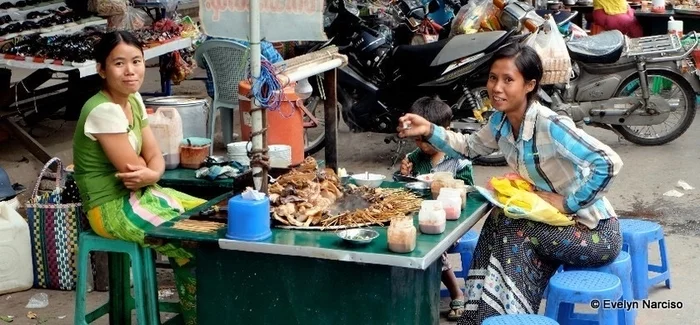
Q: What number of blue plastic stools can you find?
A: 5